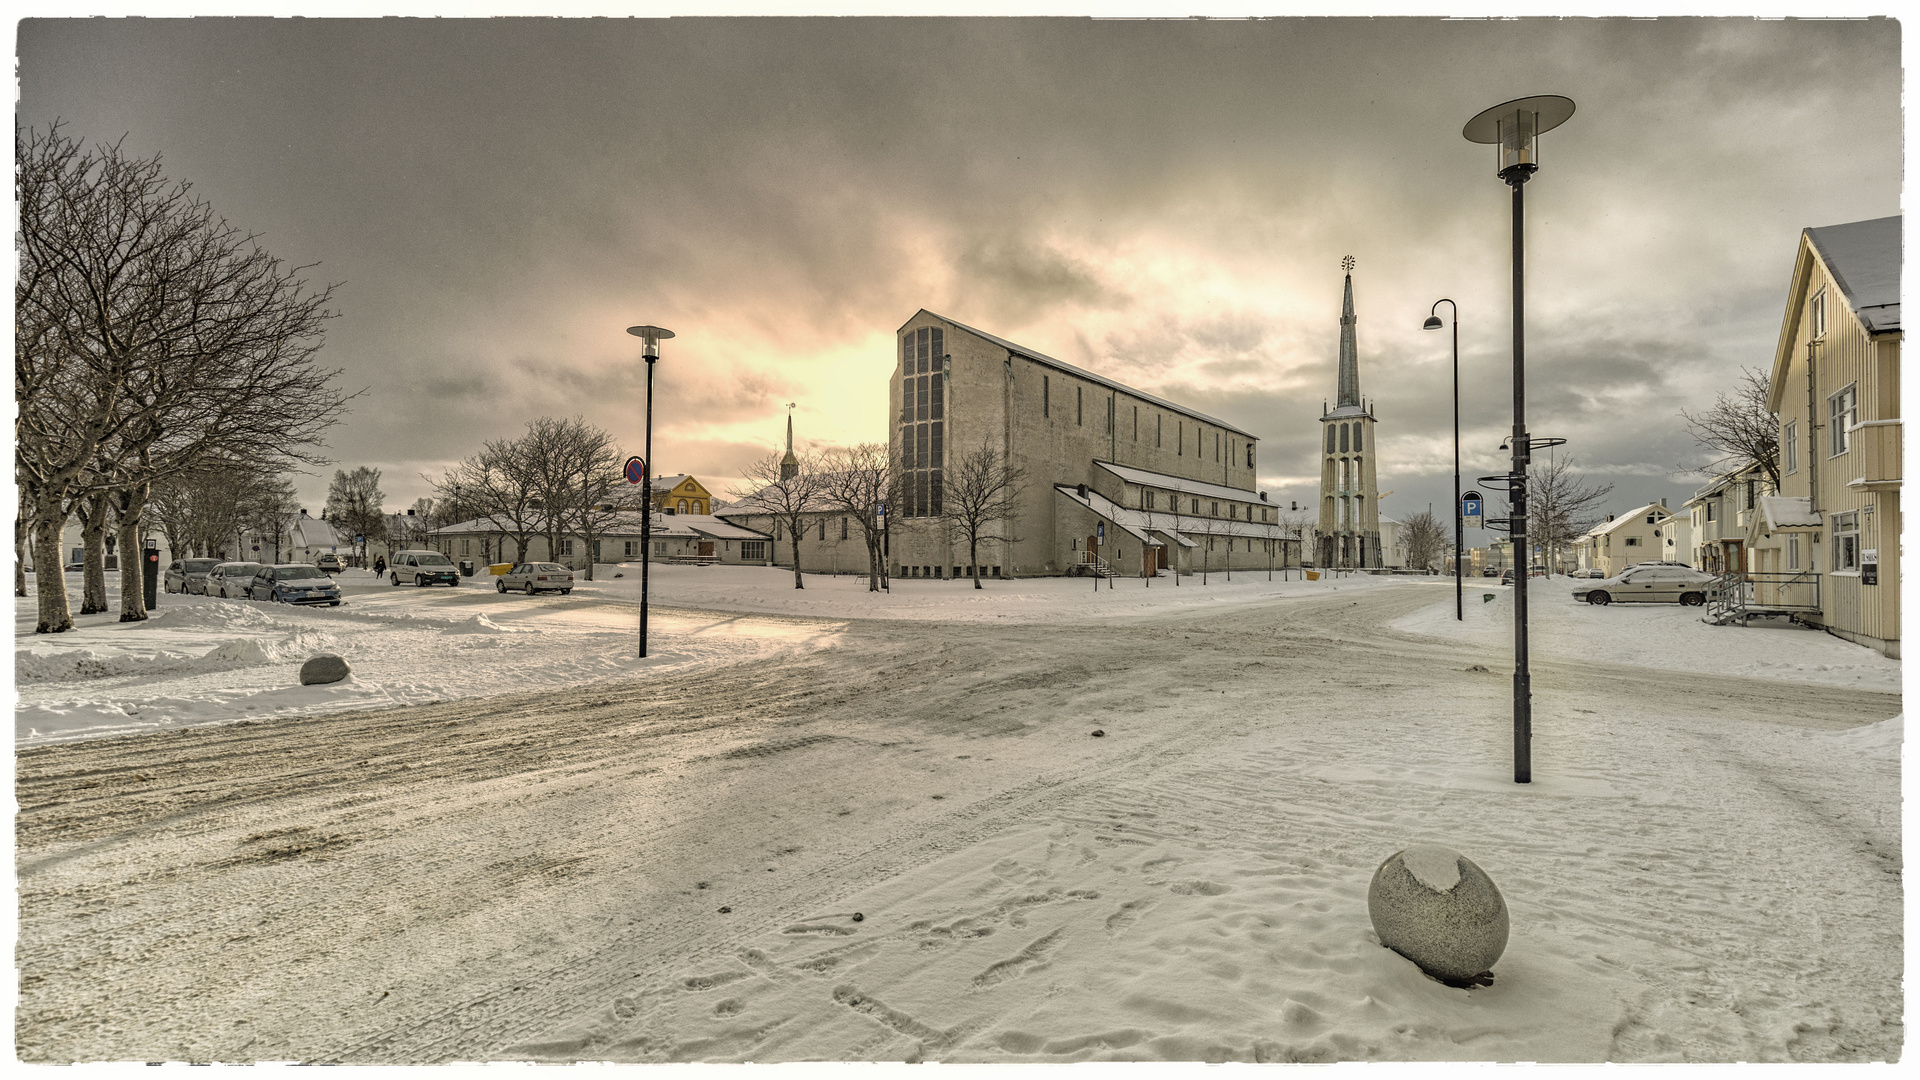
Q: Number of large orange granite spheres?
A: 0